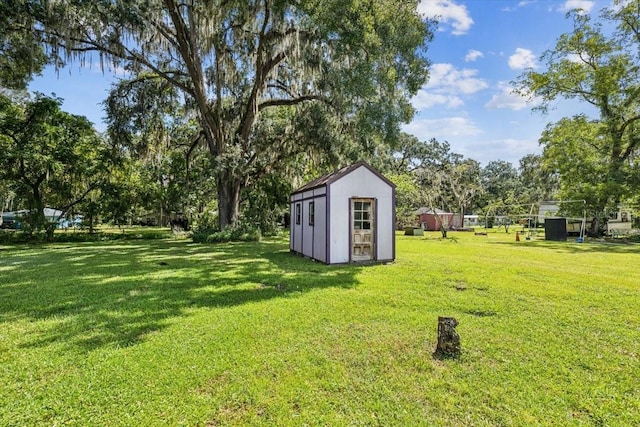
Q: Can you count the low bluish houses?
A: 1